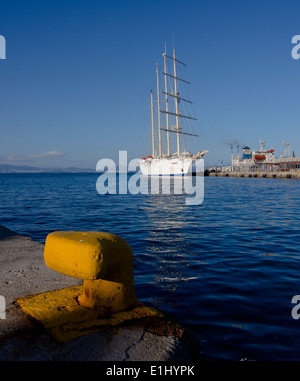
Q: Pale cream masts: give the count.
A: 4